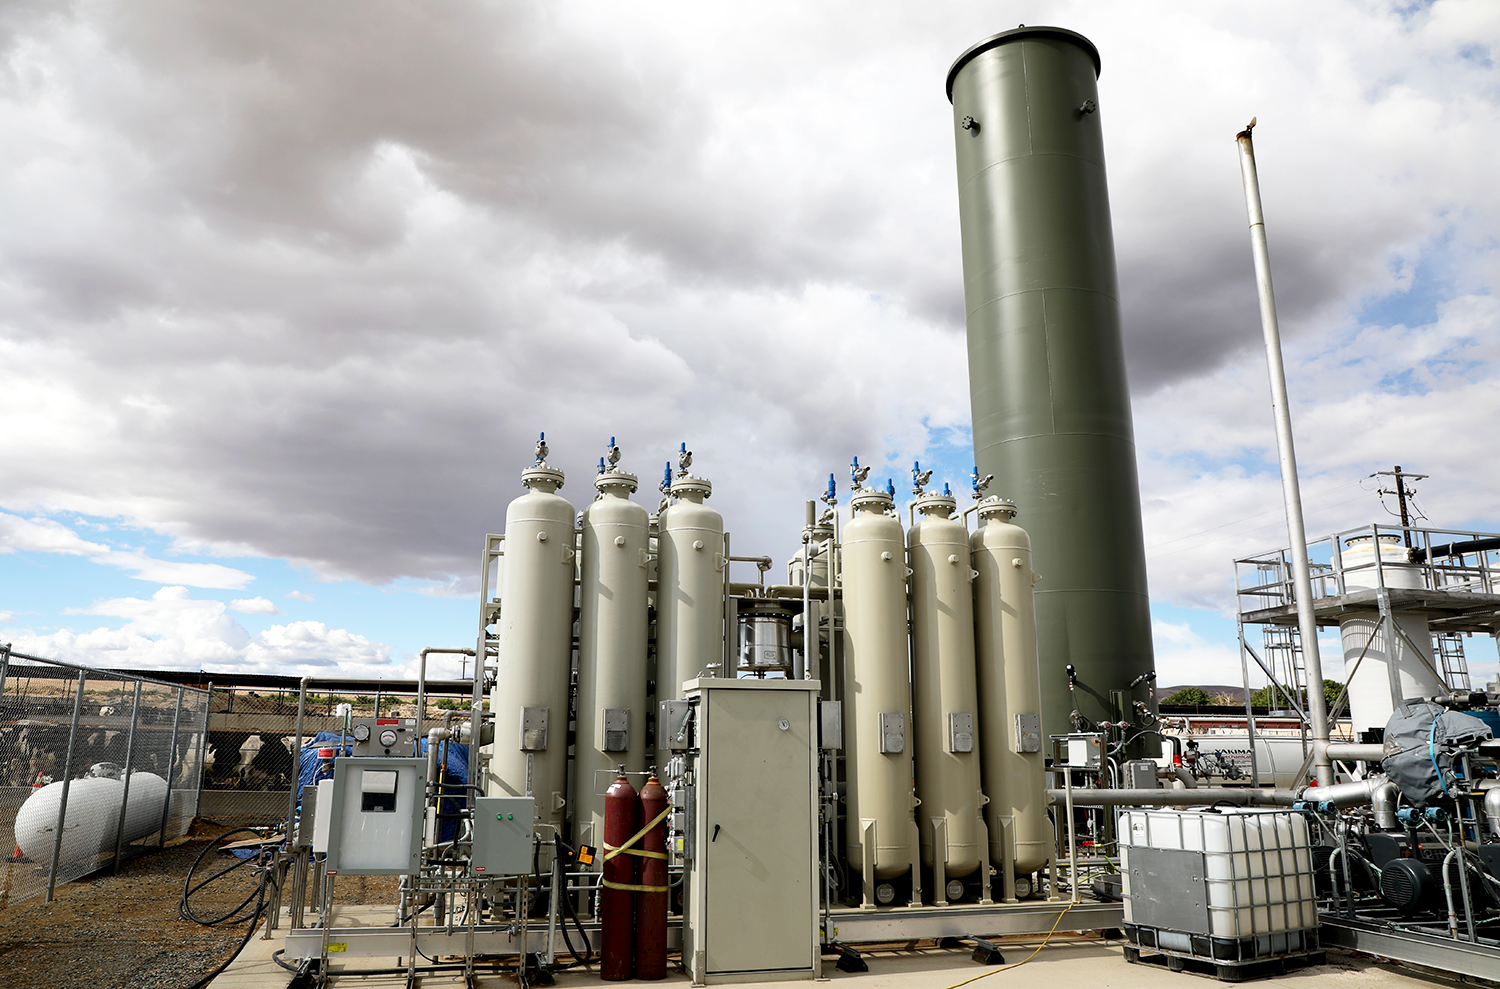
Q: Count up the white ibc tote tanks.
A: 1